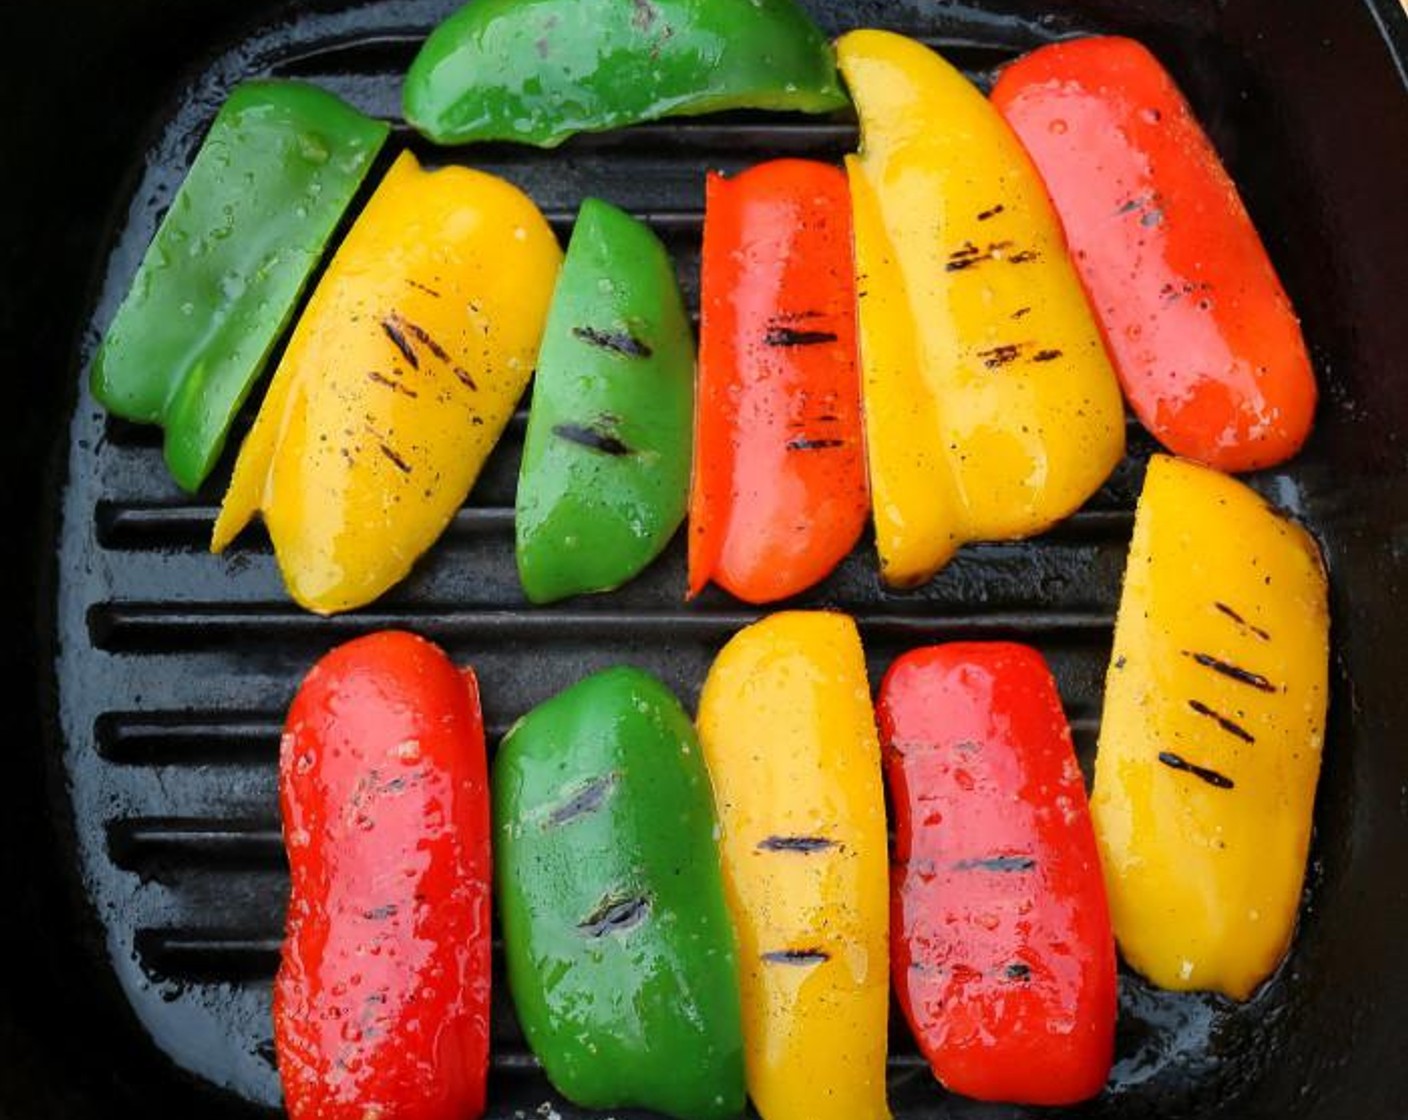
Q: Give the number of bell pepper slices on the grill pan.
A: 12